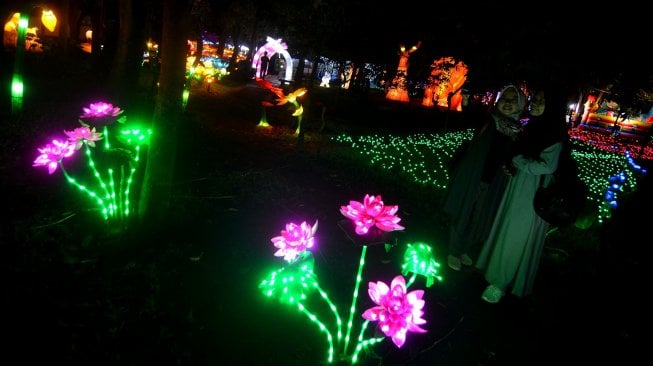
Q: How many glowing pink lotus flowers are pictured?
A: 6